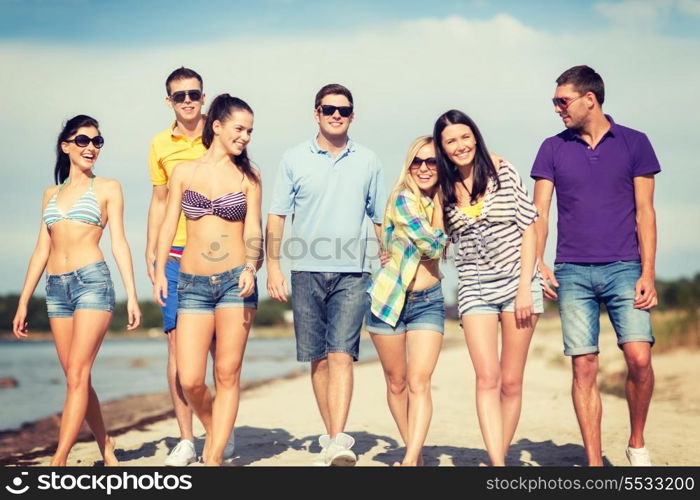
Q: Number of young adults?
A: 7